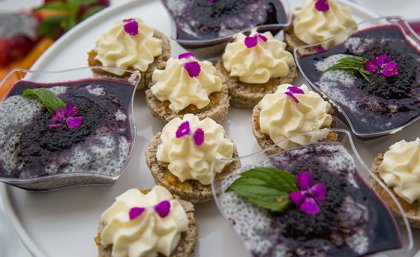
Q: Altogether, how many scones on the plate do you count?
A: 8